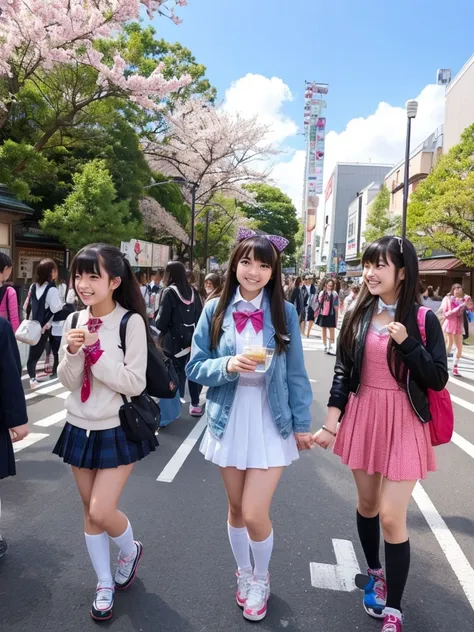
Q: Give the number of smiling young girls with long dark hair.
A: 3